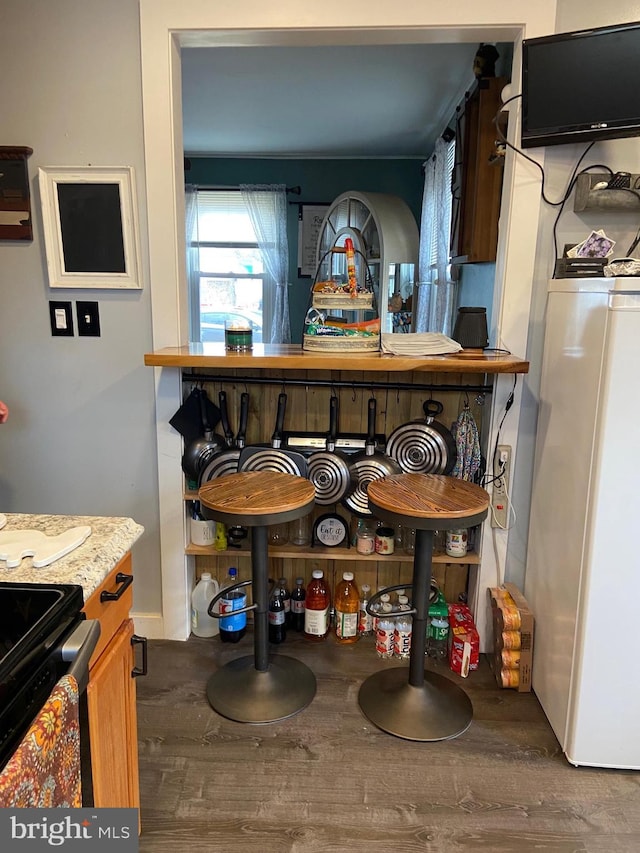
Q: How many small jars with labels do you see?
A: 3